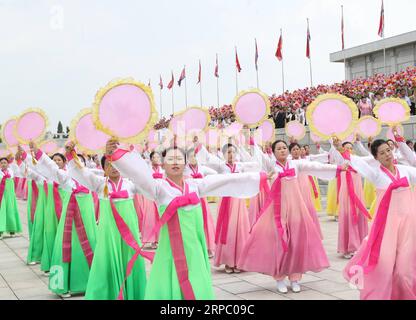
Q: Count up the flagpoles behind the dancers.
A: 12